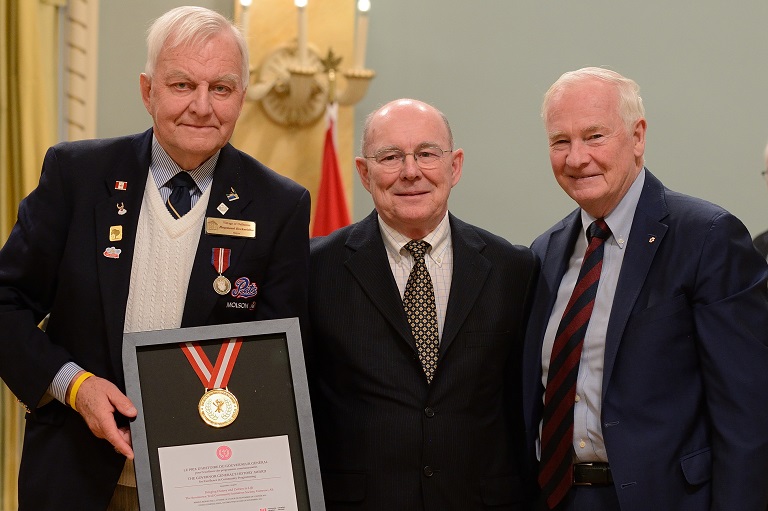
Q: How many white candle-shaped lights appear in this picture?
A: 3